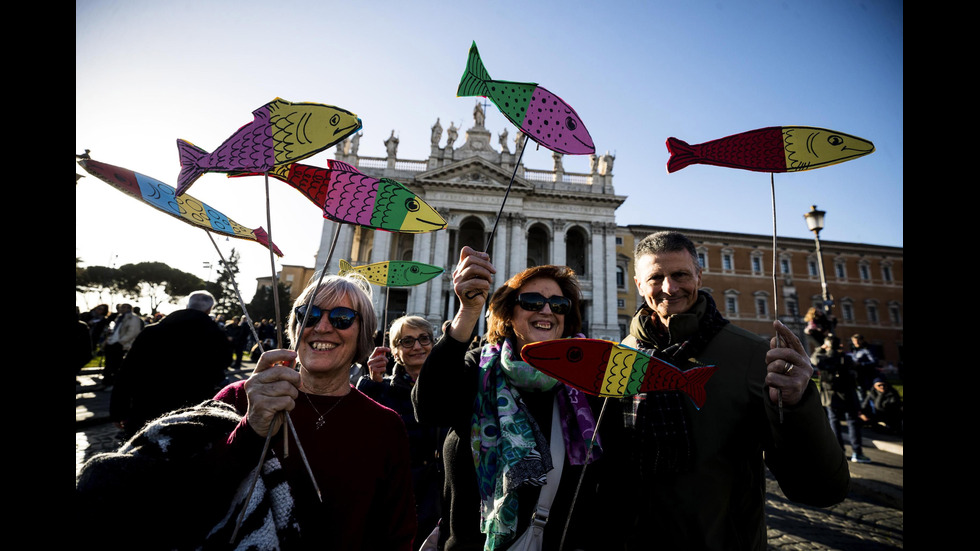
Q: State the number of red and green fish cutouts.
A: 2